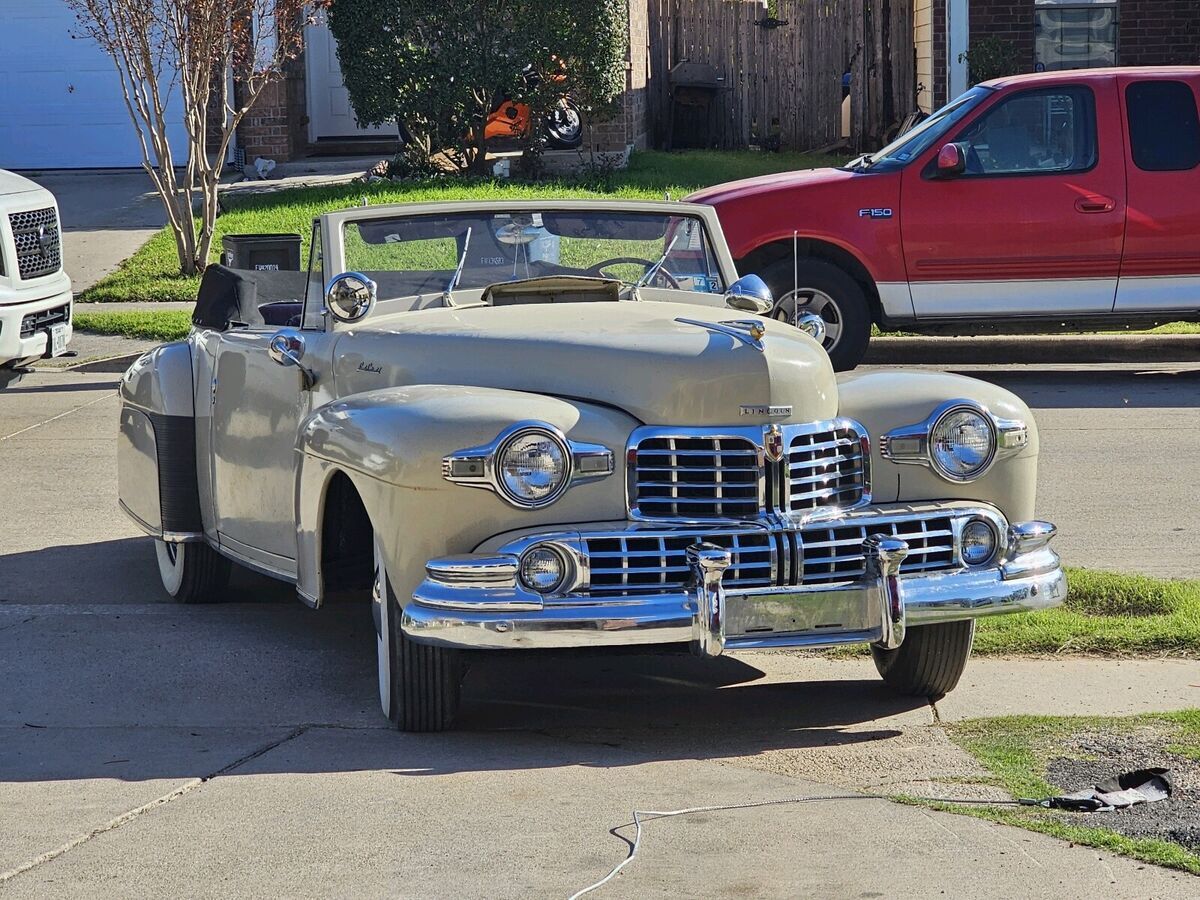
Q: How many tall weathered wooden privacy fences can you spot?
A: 1